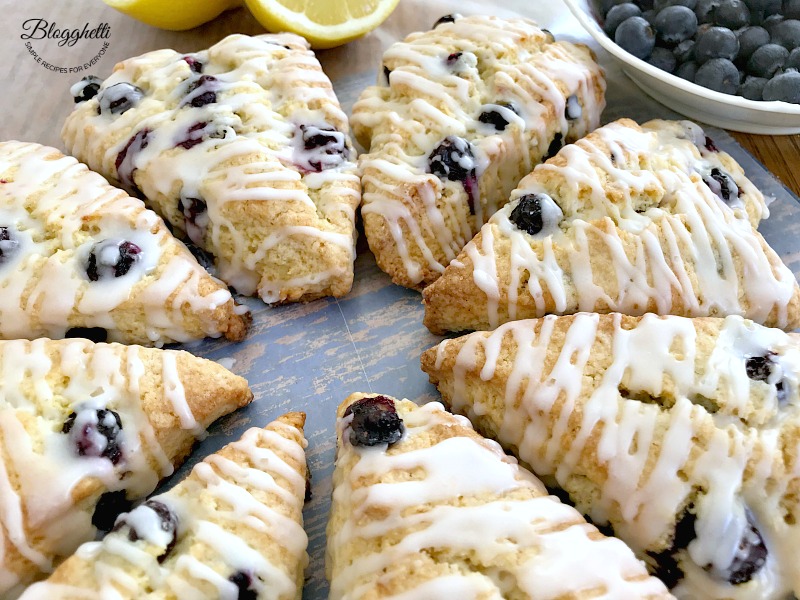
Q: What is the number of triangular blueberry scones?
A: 8